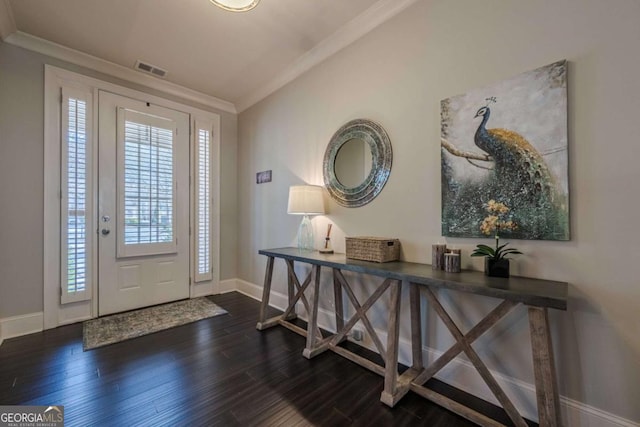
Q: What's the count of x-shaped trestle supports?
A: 3